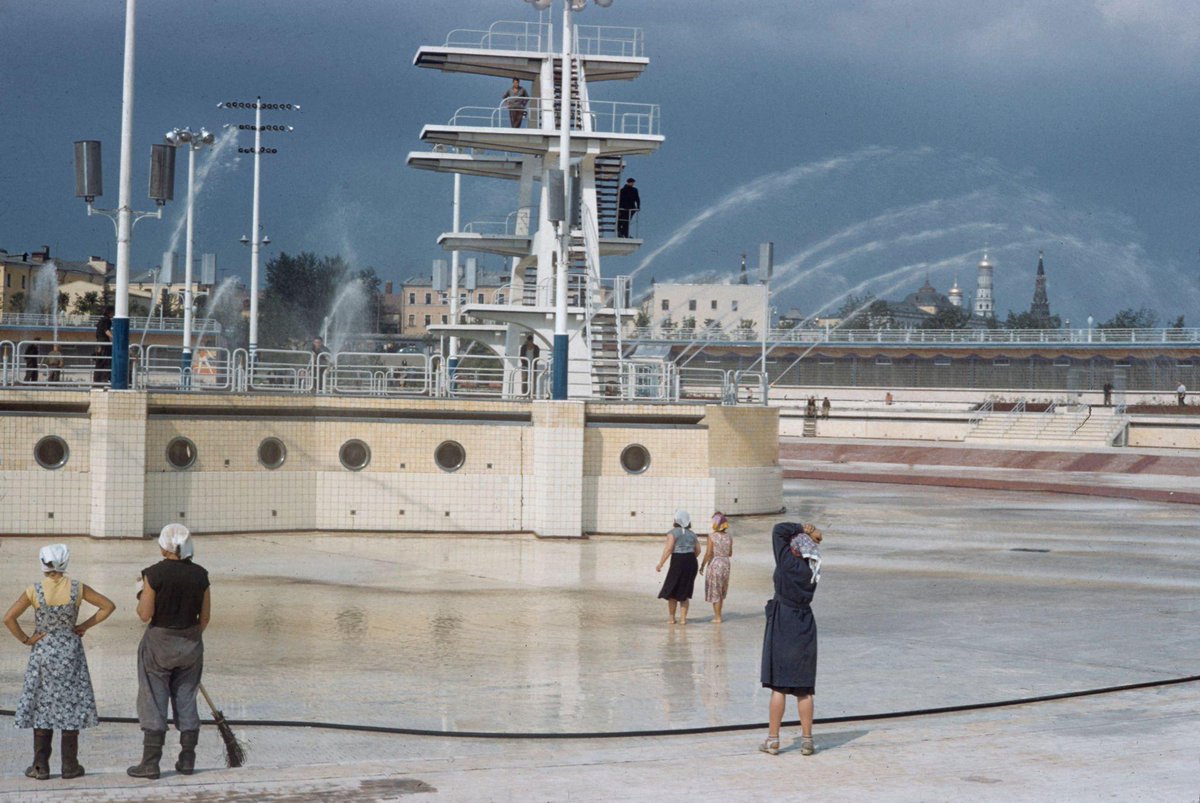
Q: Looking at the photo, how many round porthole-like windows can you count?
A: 6